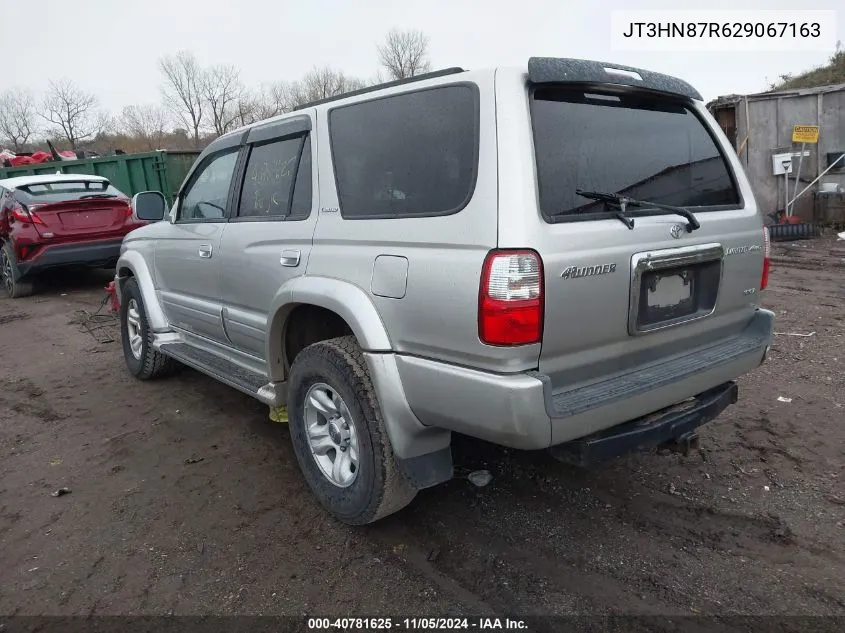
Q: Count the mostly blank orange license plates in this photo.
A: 0